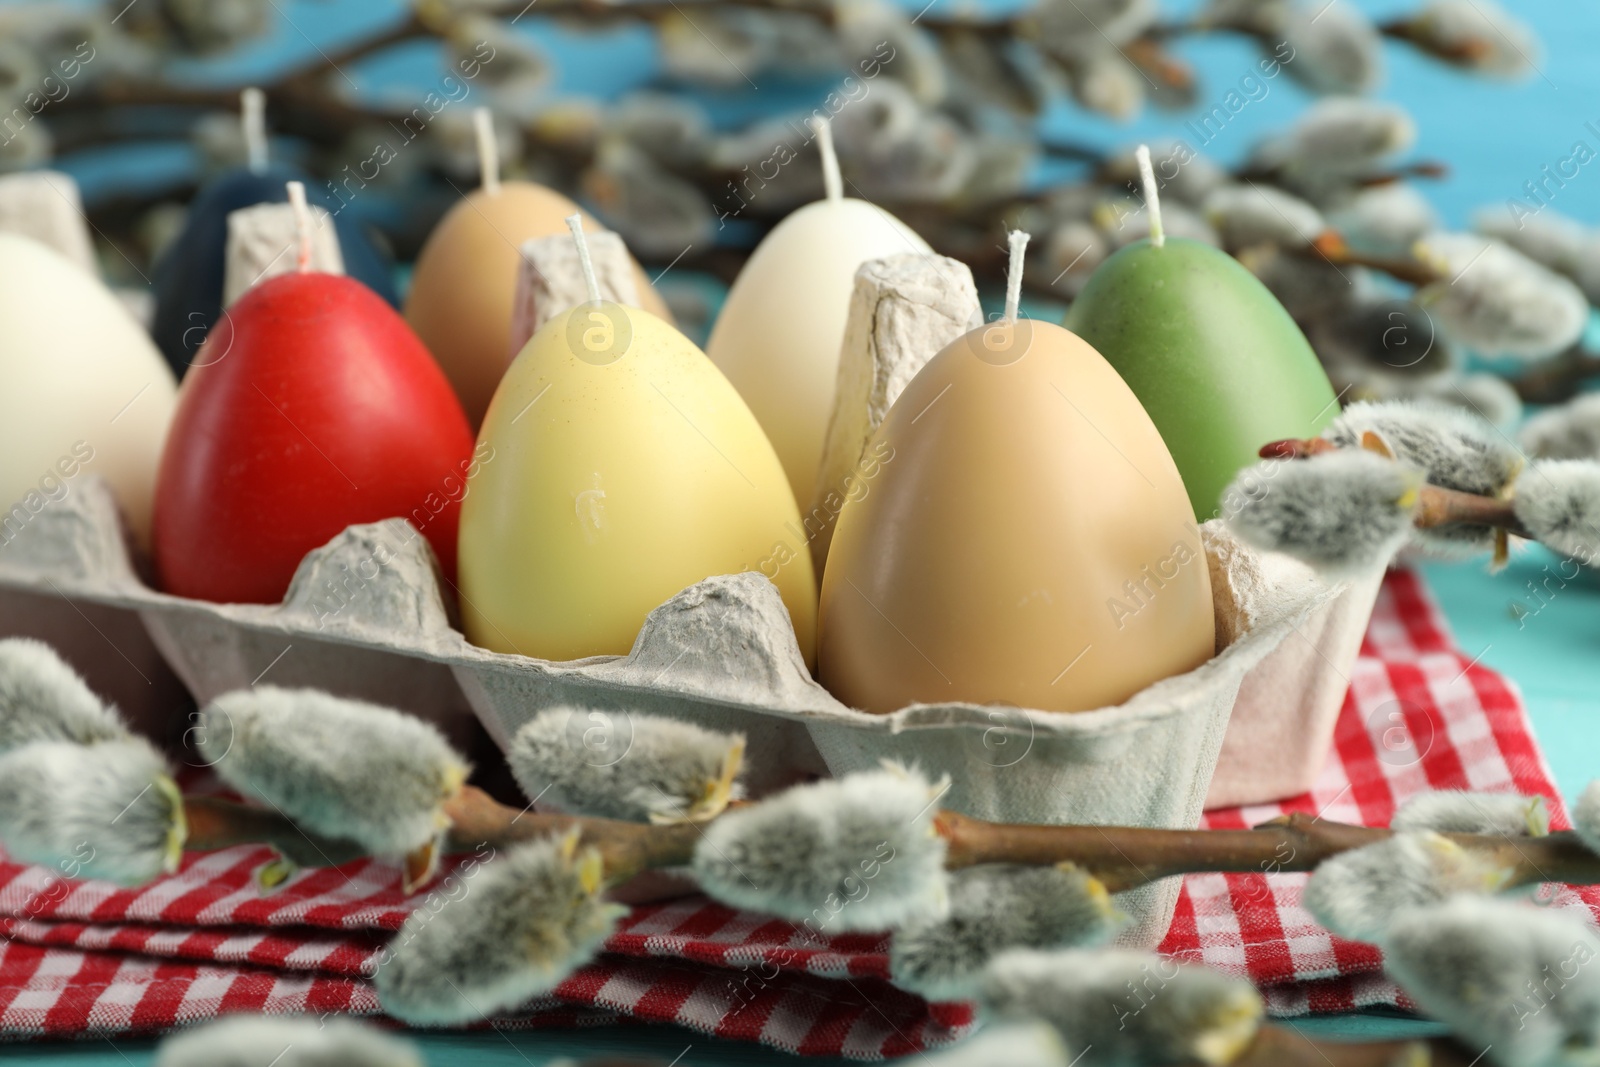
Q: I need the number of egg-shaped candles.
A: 8